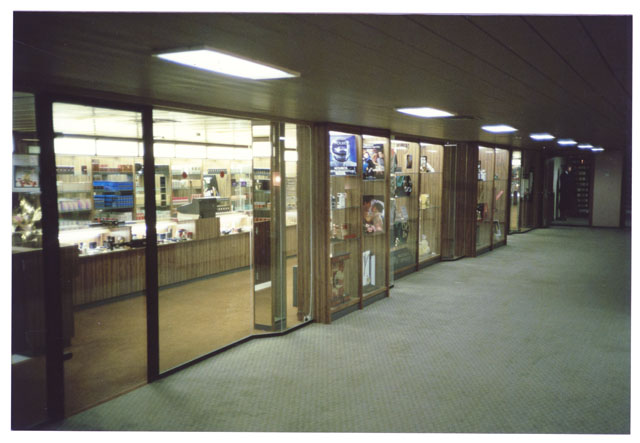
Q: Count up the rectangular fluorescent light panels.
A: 7